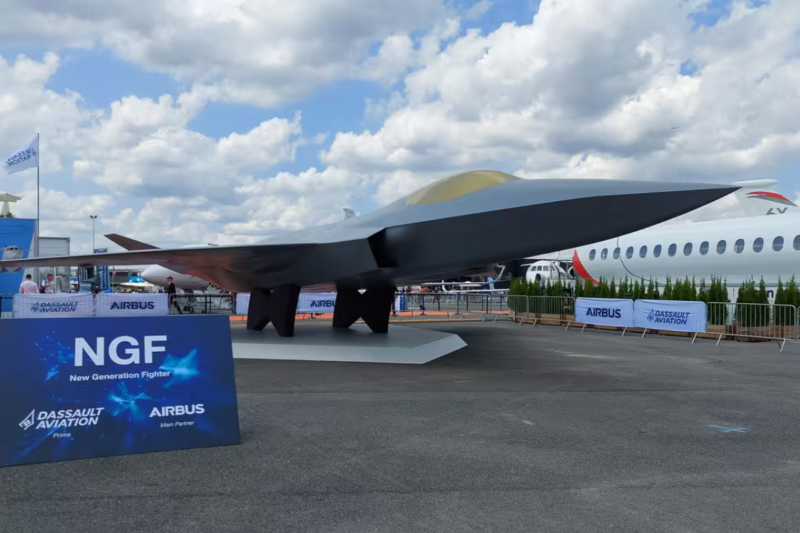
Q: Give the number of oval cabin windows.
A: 14